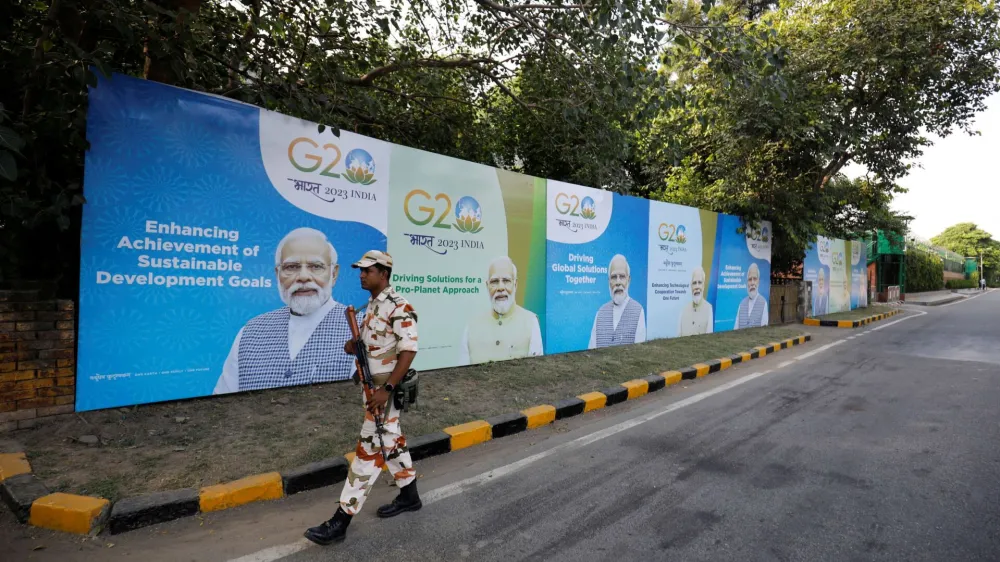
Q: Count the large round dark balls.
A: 0